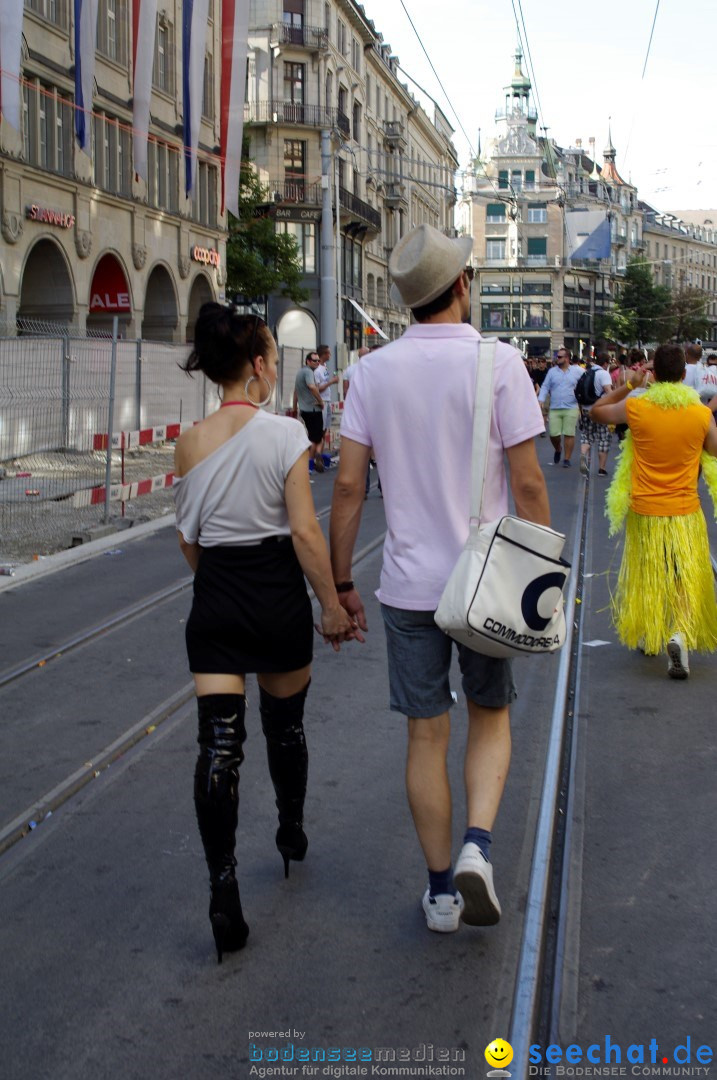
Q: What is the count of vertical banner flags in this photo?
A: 5